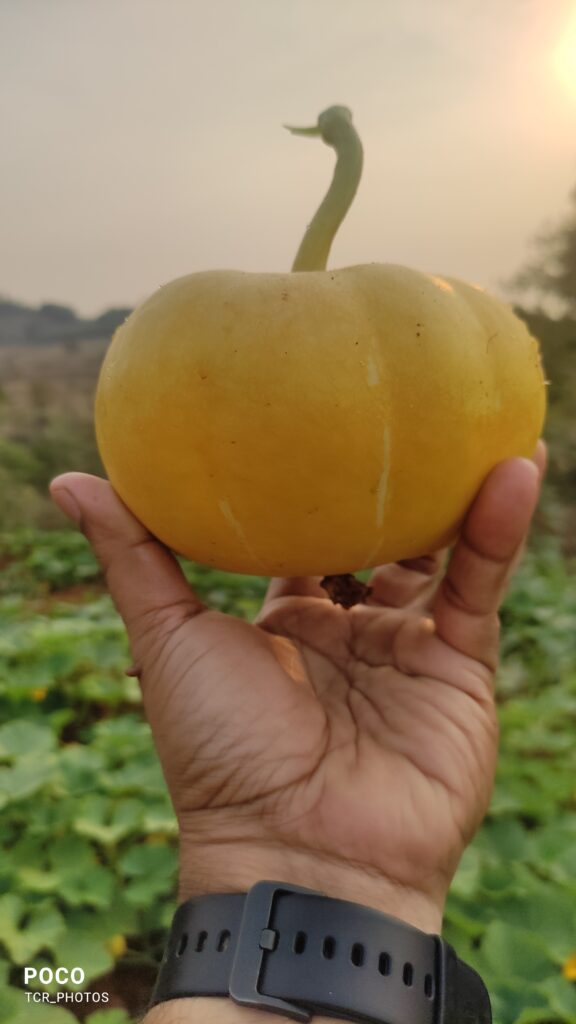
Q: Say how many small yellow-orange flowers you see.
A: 3